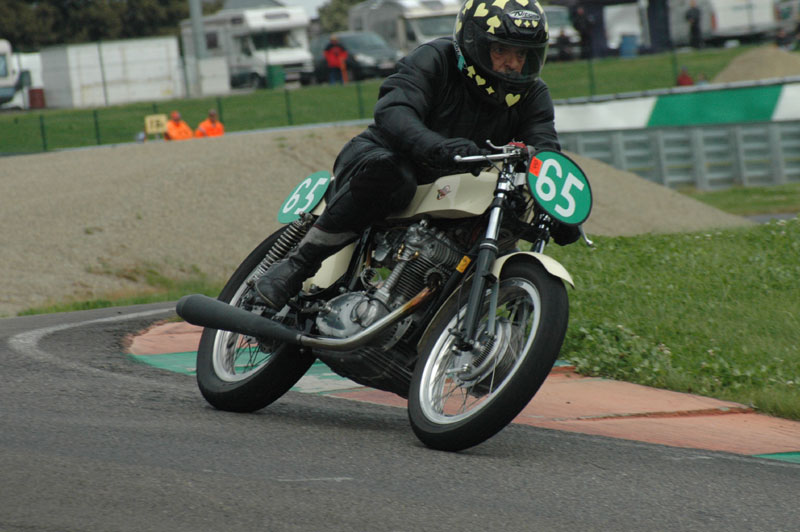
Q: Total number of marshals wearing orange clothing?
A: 2